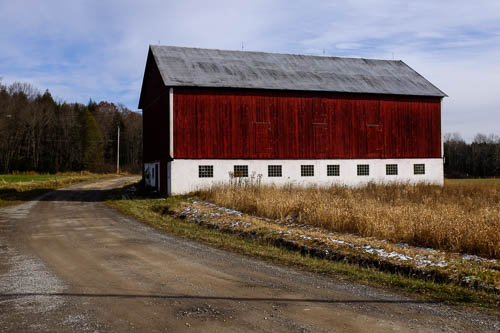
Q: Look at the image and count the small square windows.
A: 8